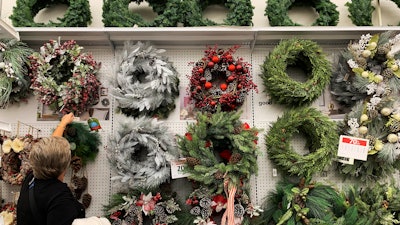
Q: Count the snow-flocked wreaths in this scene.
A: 2